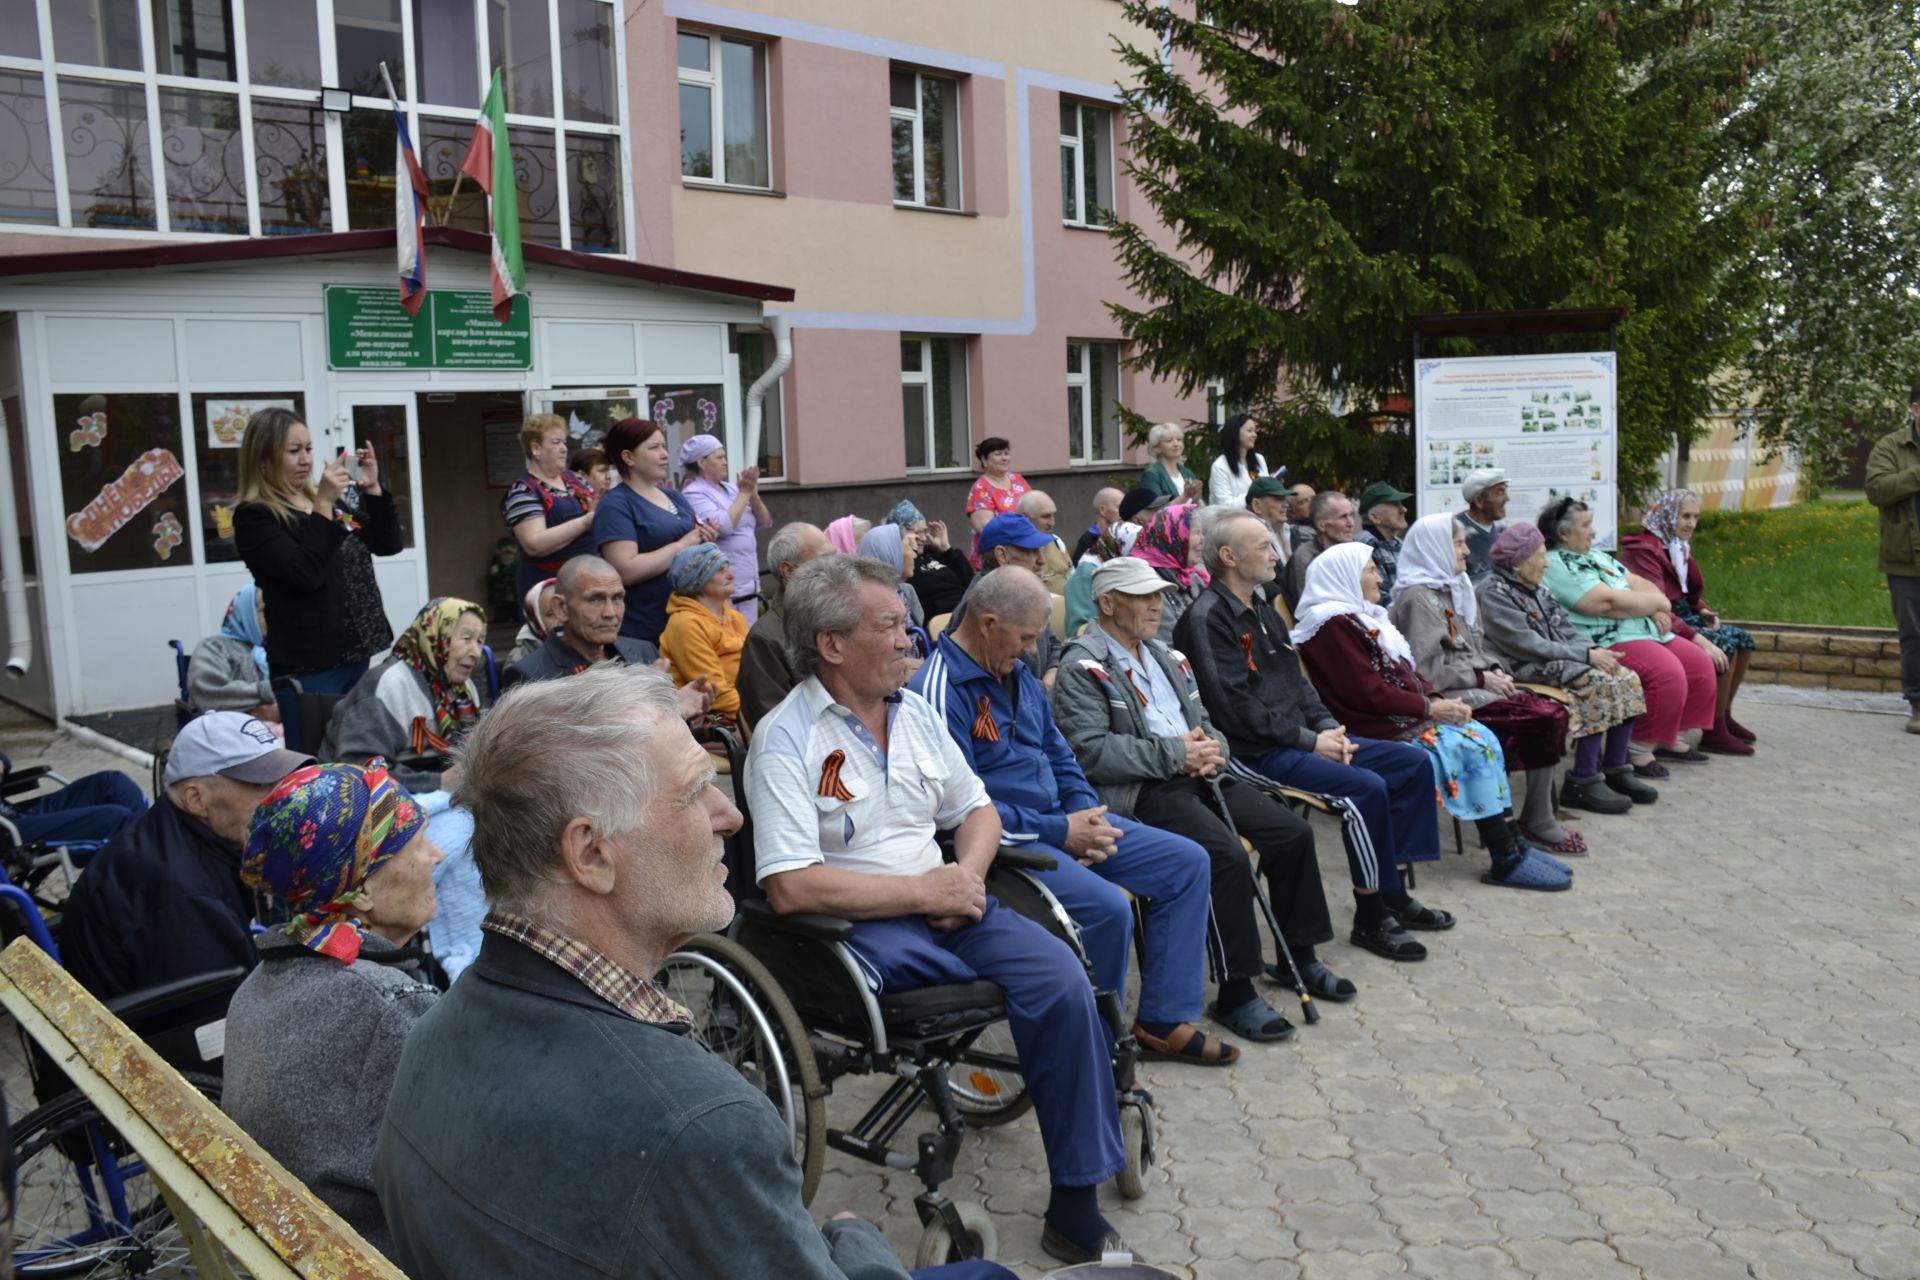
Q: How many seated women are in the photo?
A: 15